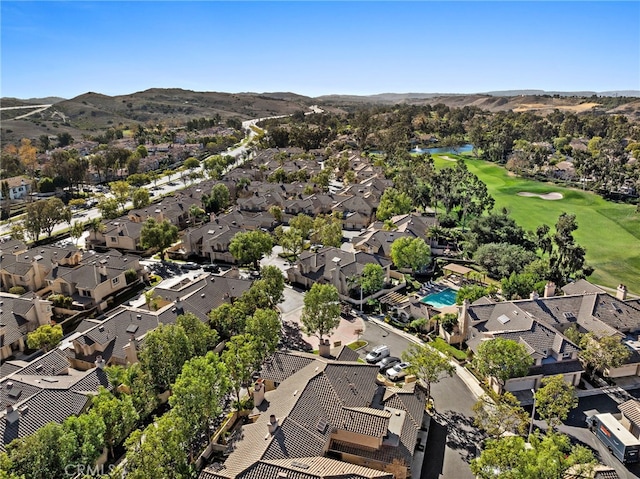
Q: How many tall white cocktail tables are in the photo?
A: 0